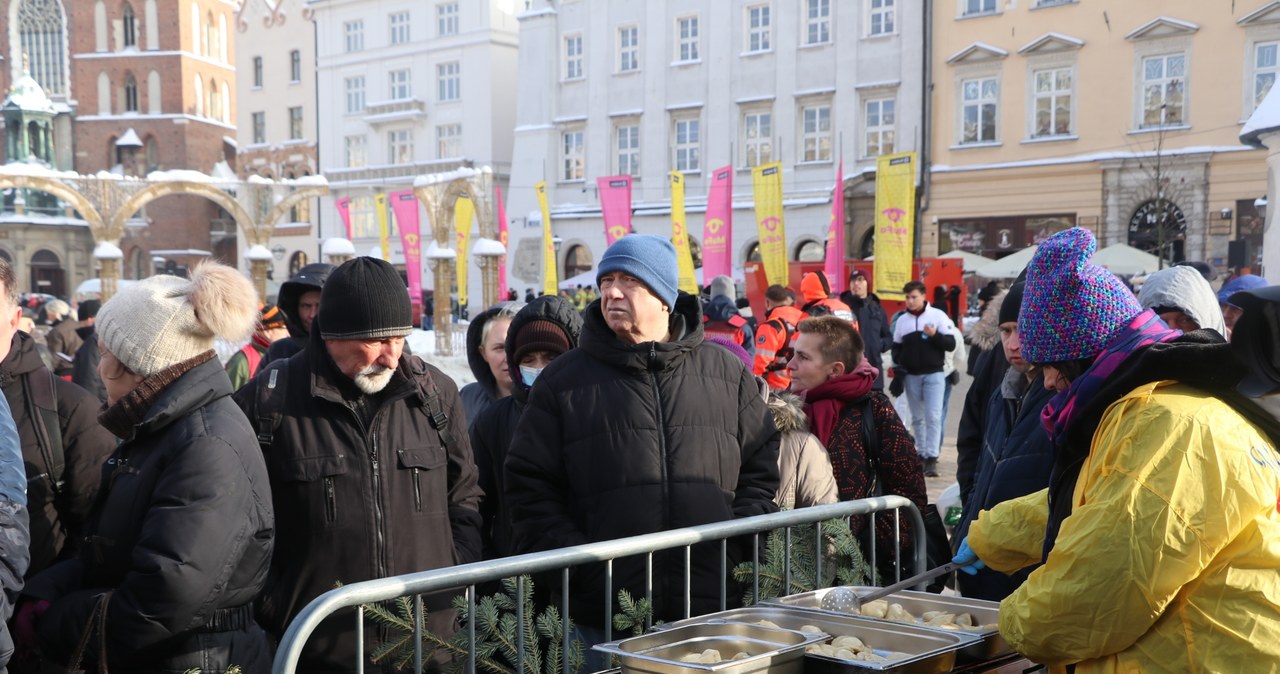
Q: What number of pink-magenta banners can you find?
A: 6